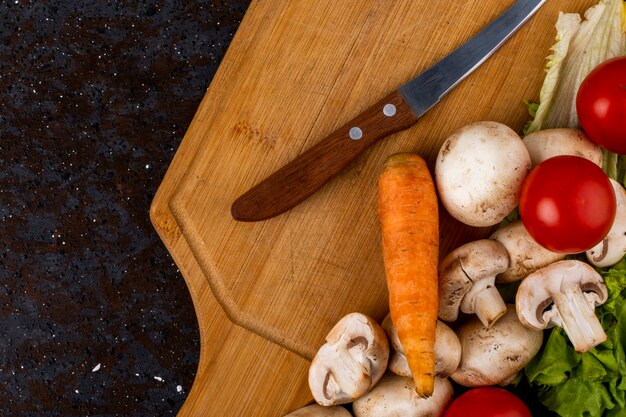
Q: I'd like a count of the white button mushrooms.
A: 11